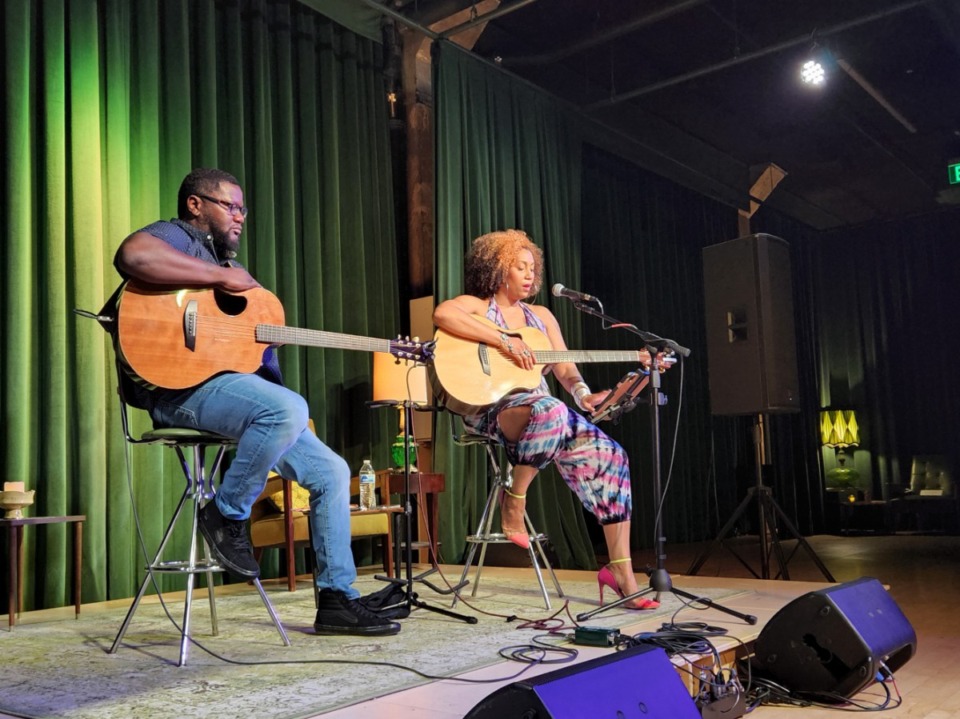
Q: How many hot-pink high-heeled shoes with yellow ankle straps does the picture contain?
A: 2